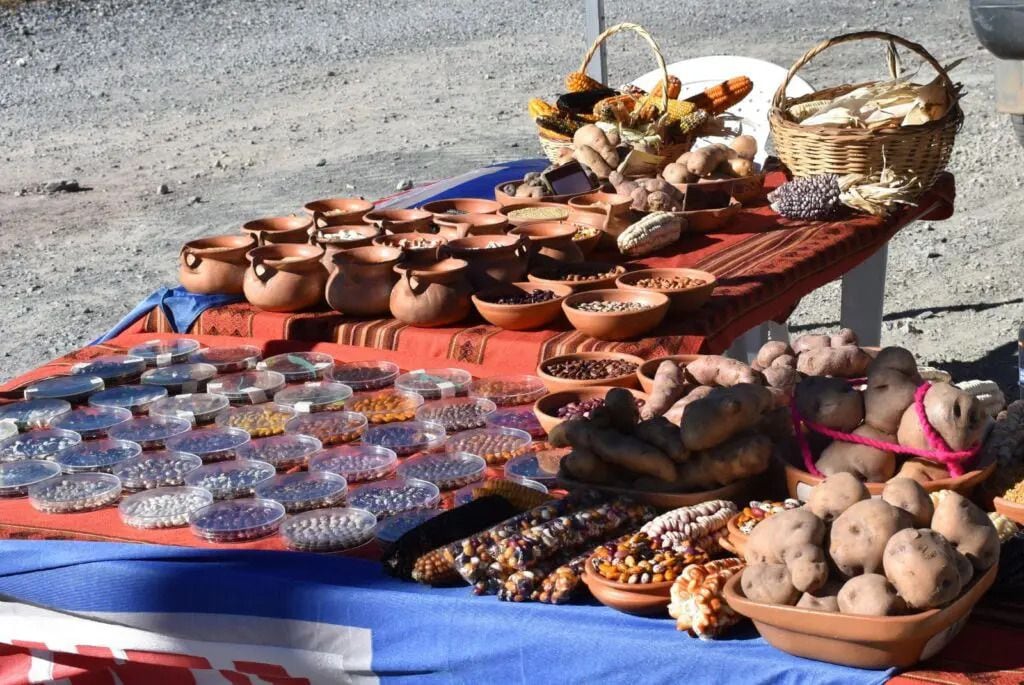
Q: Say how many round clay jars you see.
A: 13